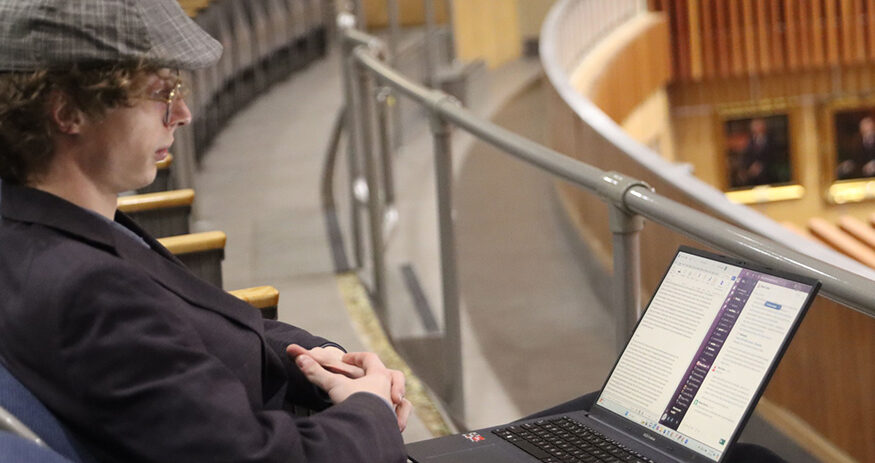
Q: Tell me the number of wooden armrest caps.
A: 4